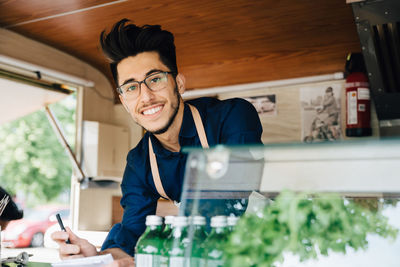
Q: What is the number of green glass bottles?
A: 6